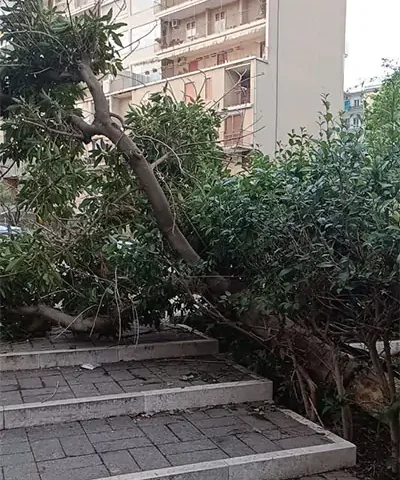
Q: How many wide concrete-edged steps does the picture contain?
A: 3